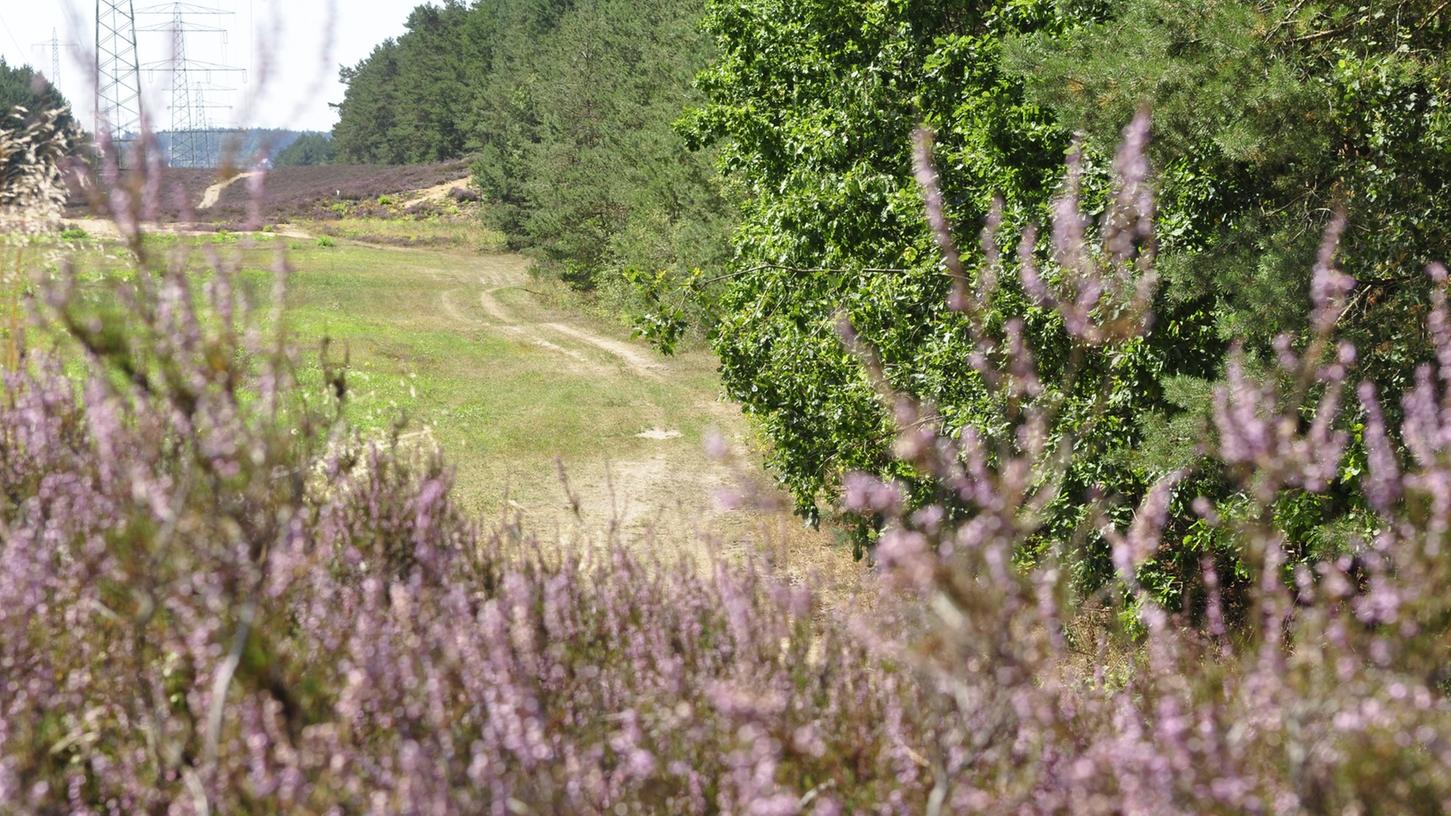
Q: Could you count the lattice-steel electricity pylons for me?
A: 4